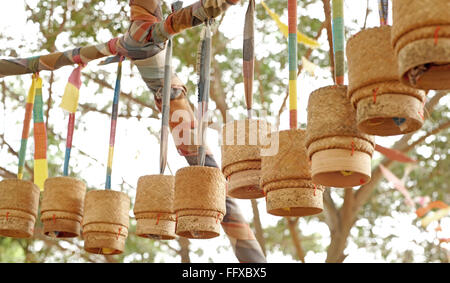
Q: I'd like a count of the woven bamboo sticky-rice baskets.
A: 10